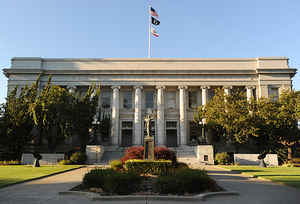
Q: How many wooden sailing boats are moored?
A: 0